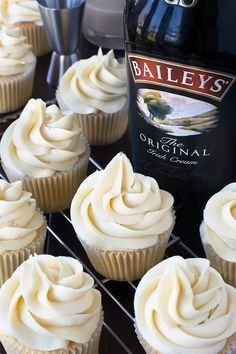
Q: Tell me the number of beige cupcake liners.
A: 9